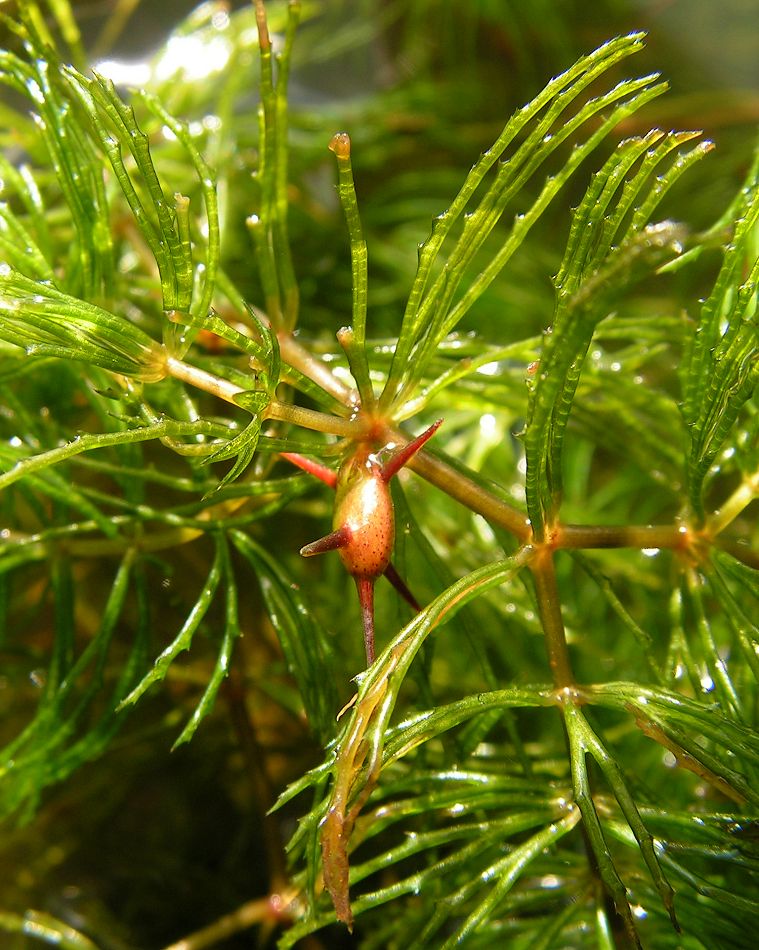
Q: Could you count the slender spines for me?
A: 5